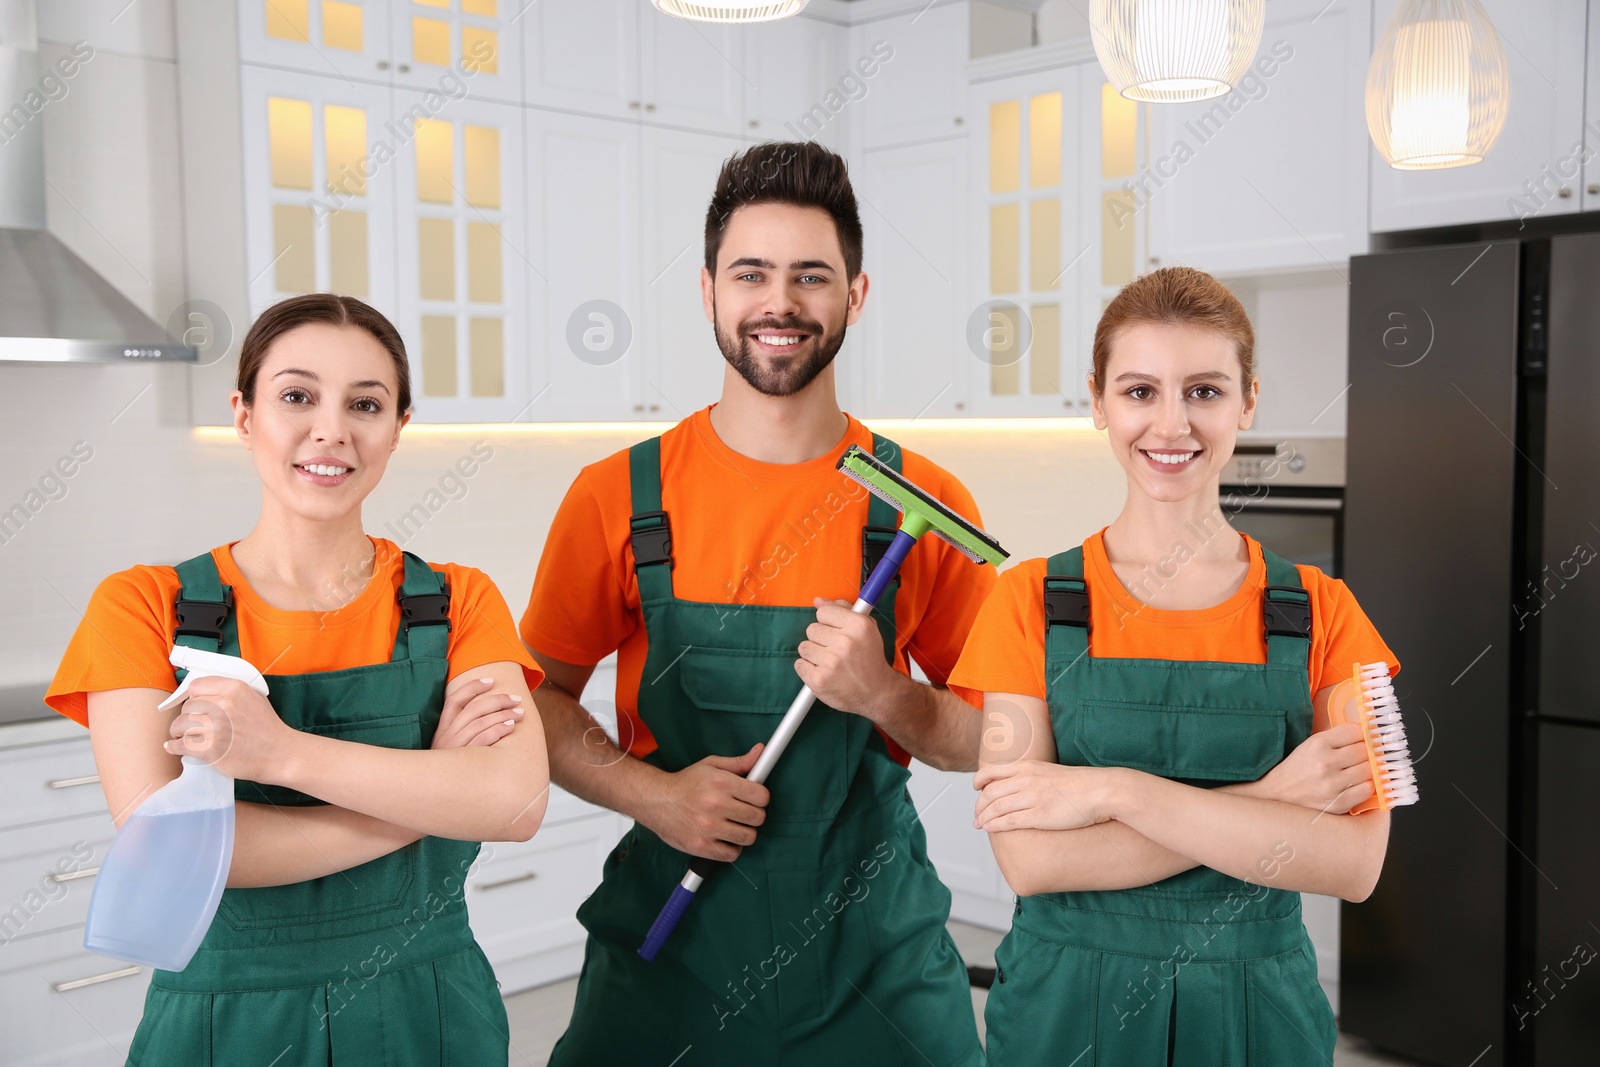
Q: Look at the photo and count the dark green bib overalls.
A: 3